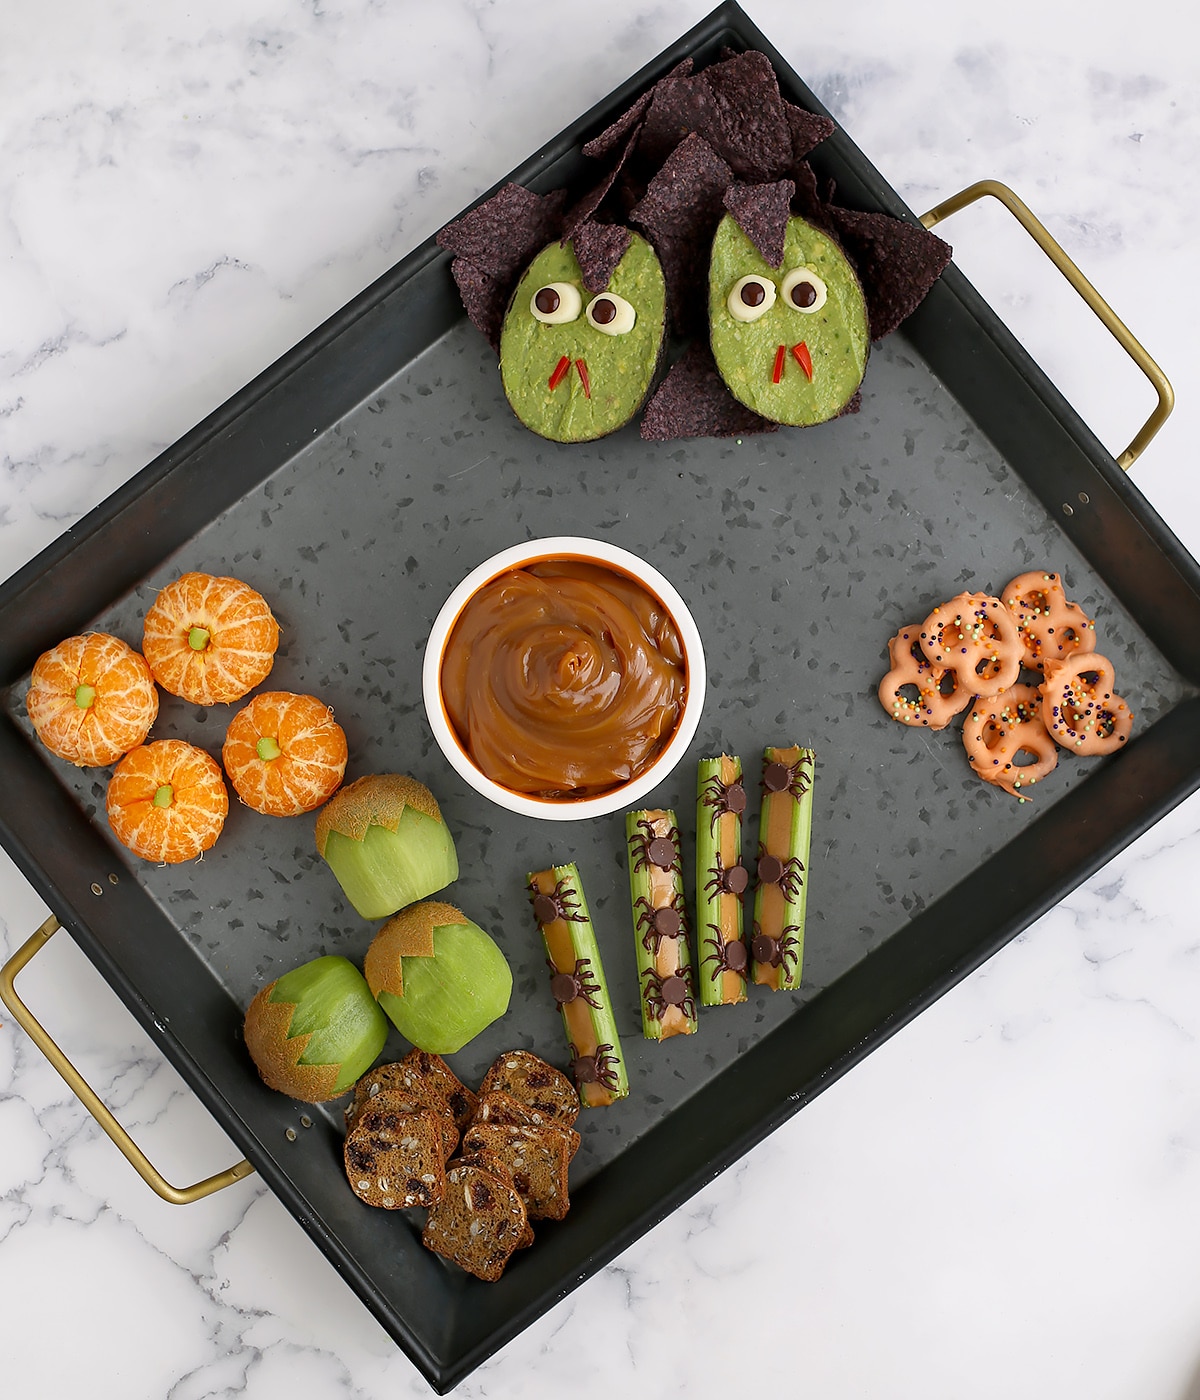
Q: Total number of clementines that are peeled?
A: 4